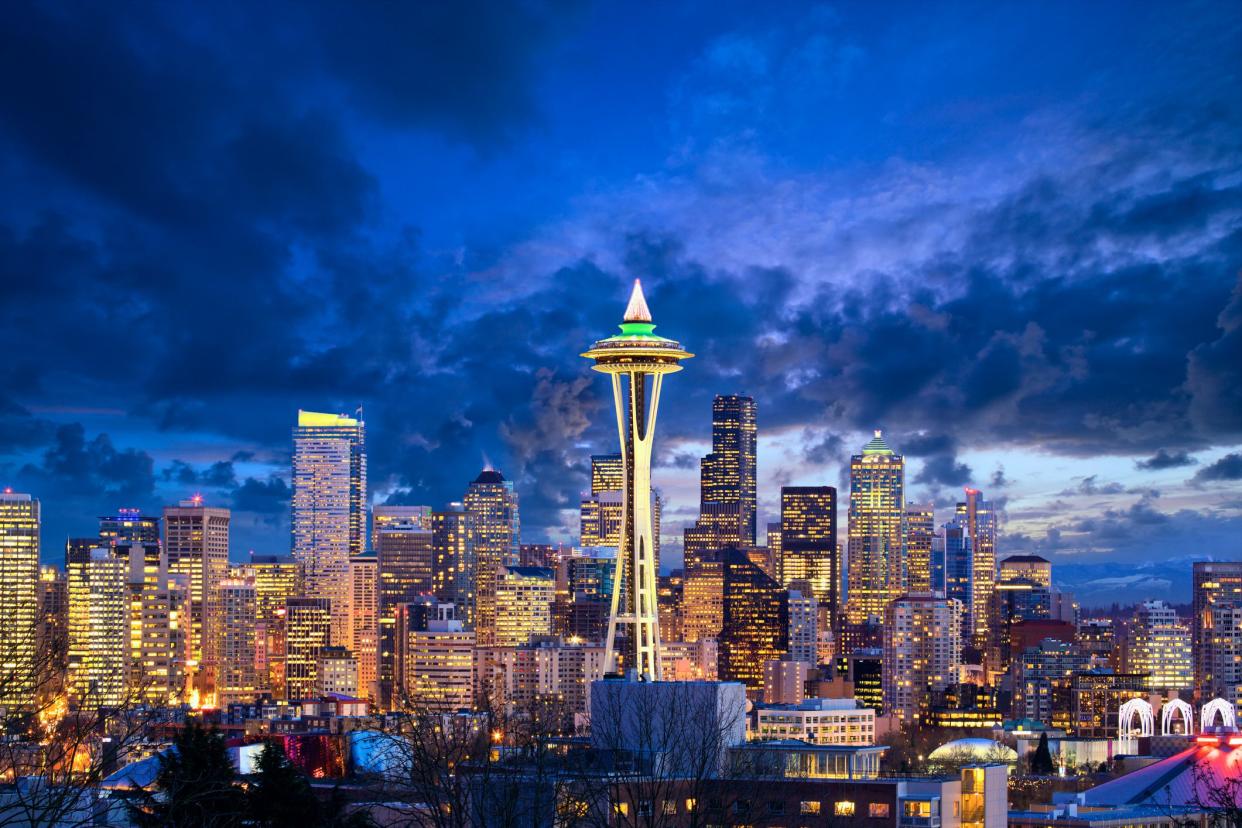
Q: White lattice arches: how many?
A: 3